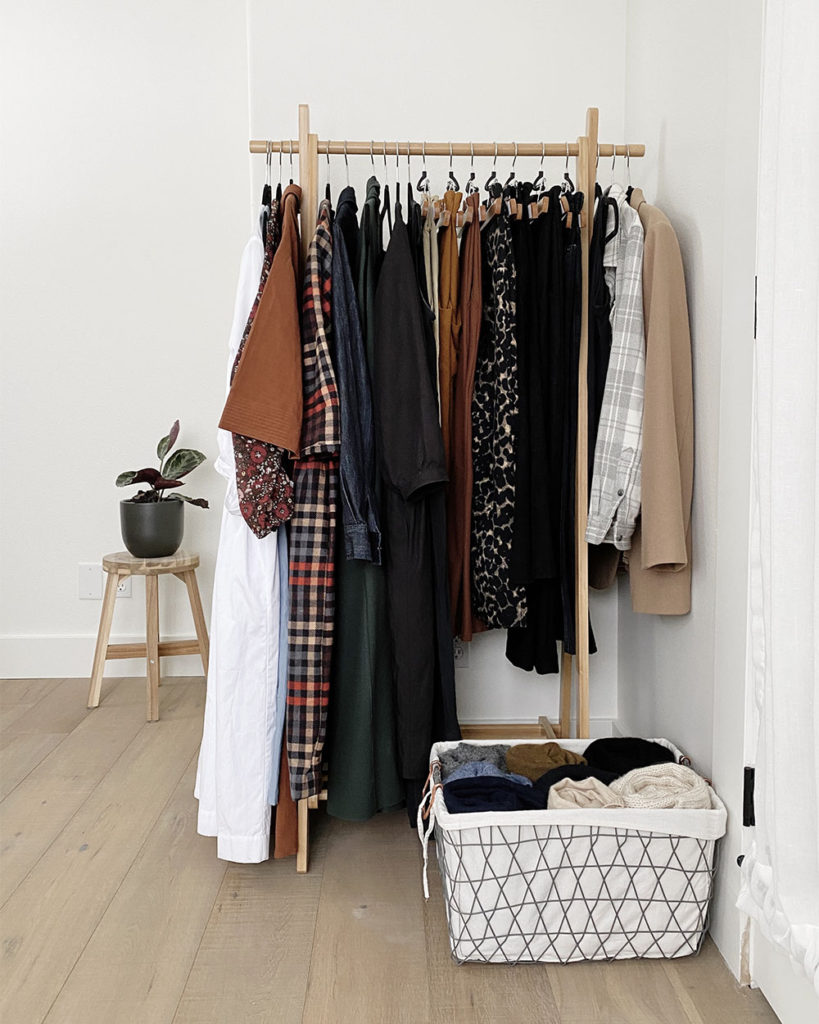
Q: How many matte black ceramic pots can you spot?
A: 1